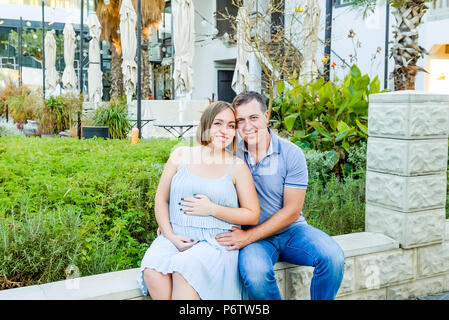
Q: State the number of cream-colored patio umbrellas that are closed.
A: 7